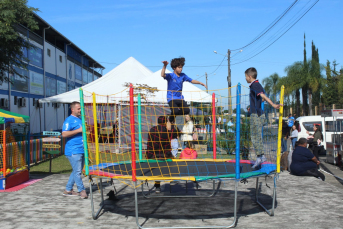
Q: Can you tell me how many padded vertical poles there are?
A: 8